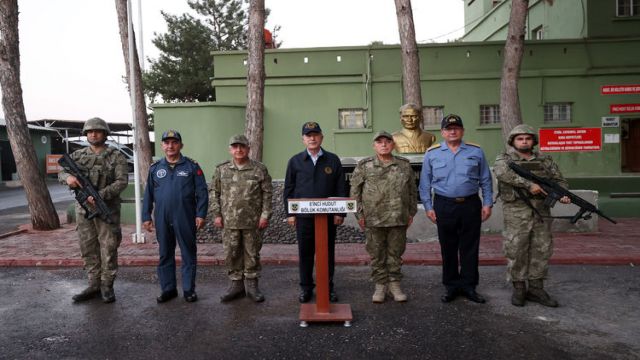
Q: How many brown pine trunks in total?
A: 5